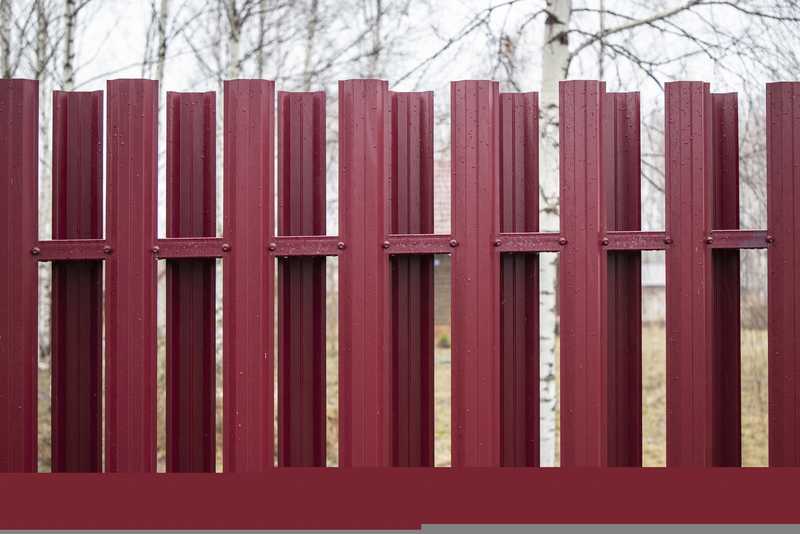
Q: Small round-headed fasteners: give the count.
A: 14